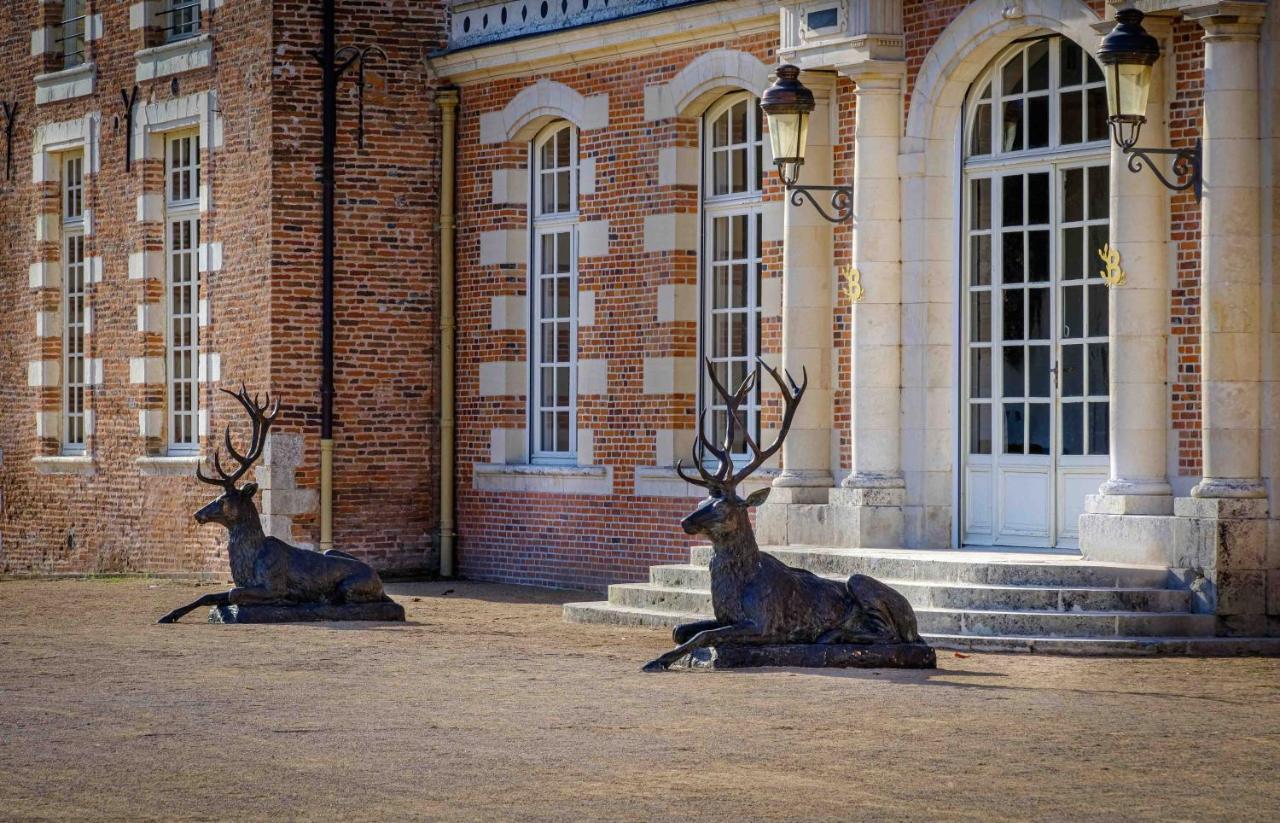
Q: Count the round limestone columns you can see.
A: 4